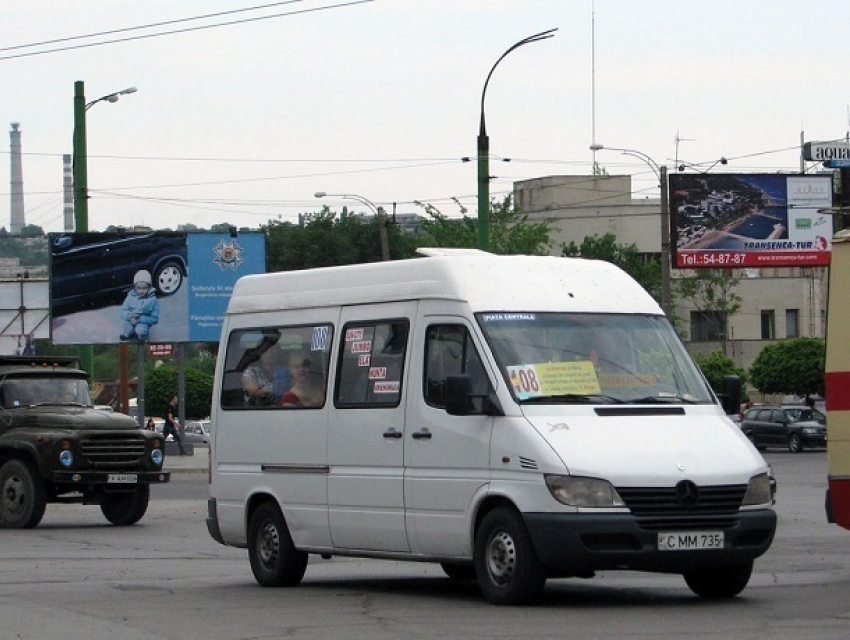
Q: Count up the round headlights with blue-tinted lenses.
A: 2